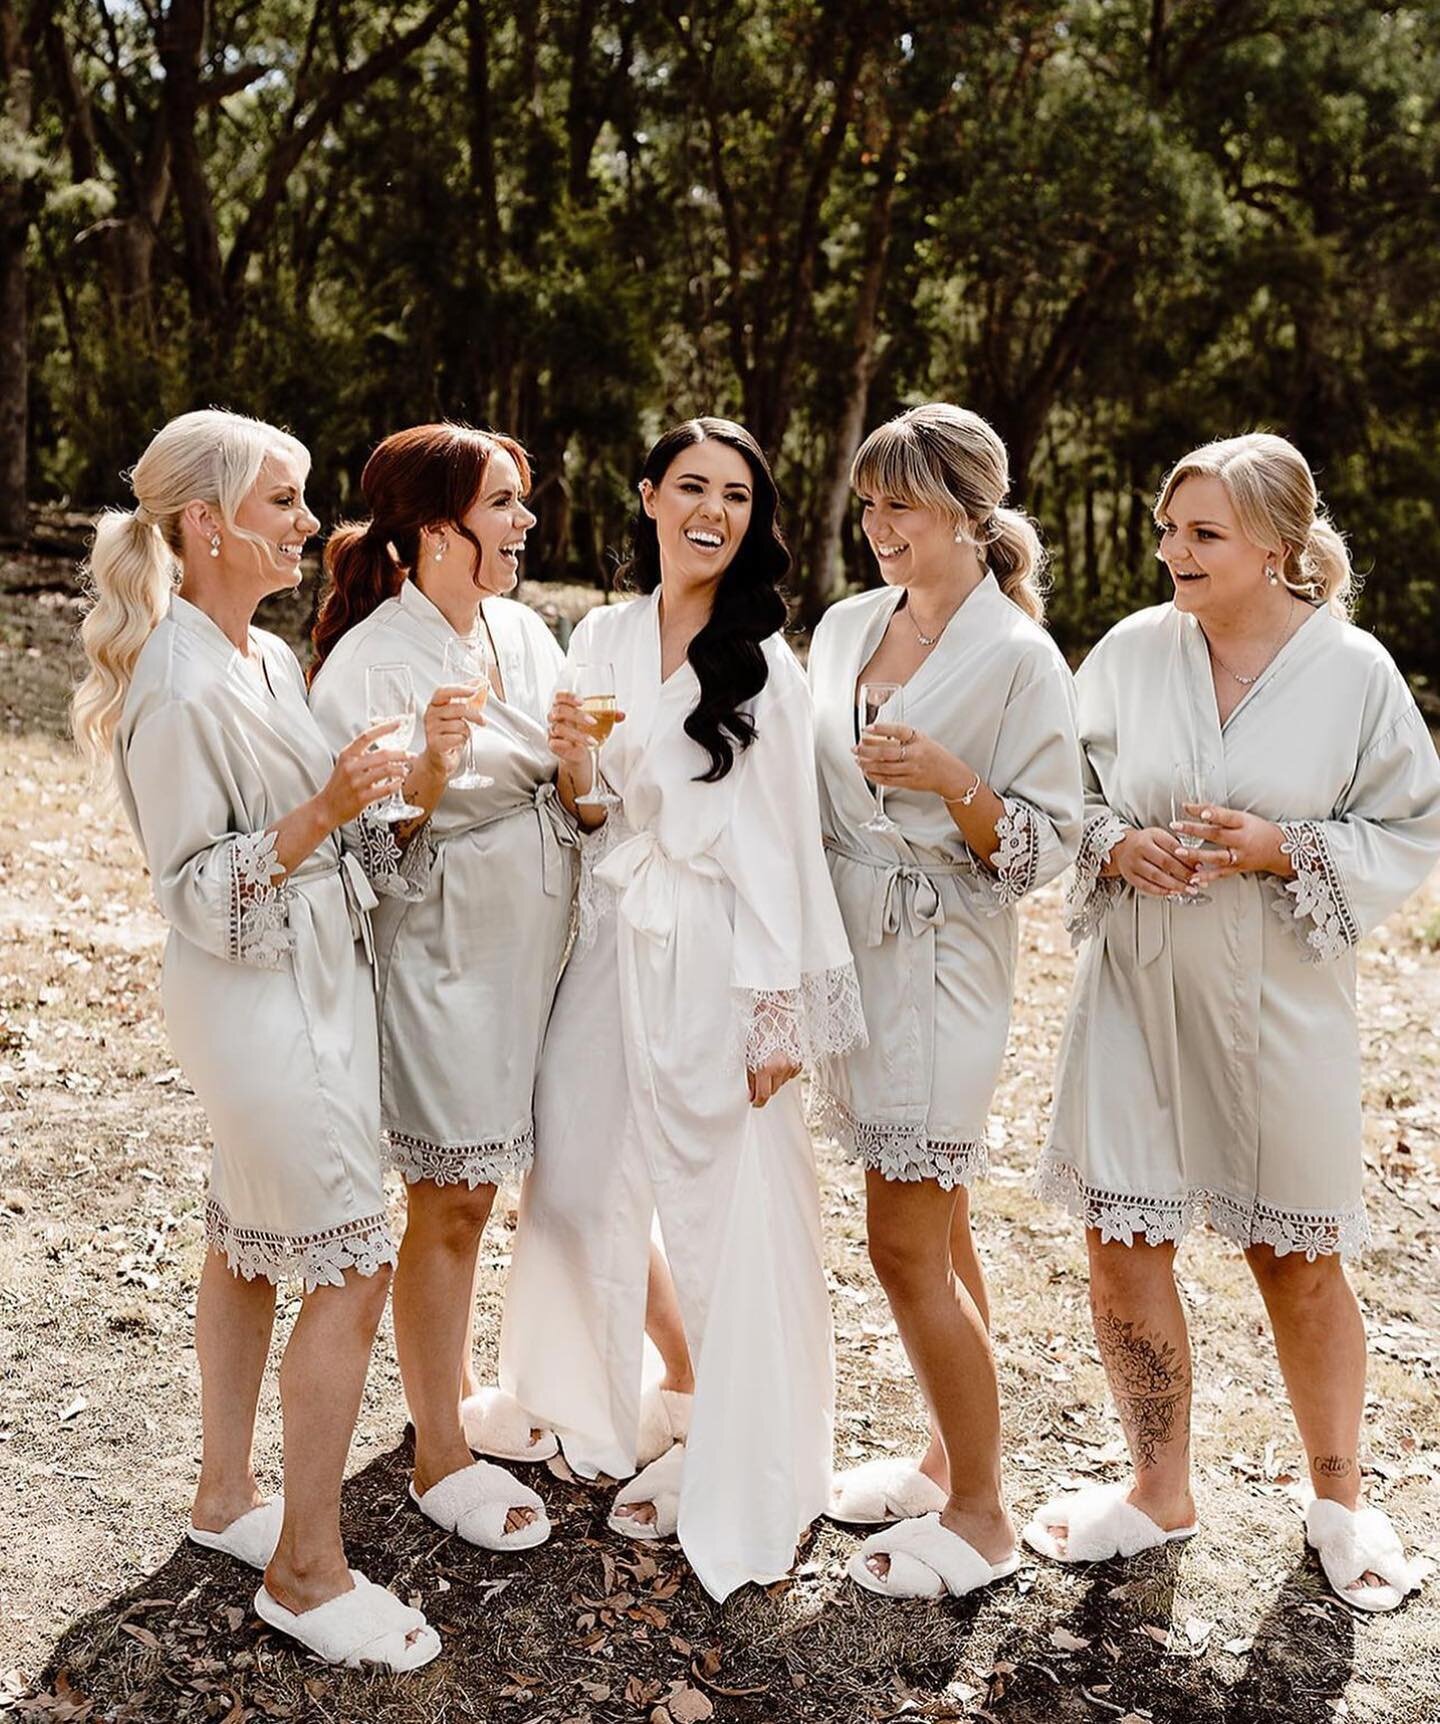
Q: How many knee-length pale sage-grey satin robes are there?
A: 4